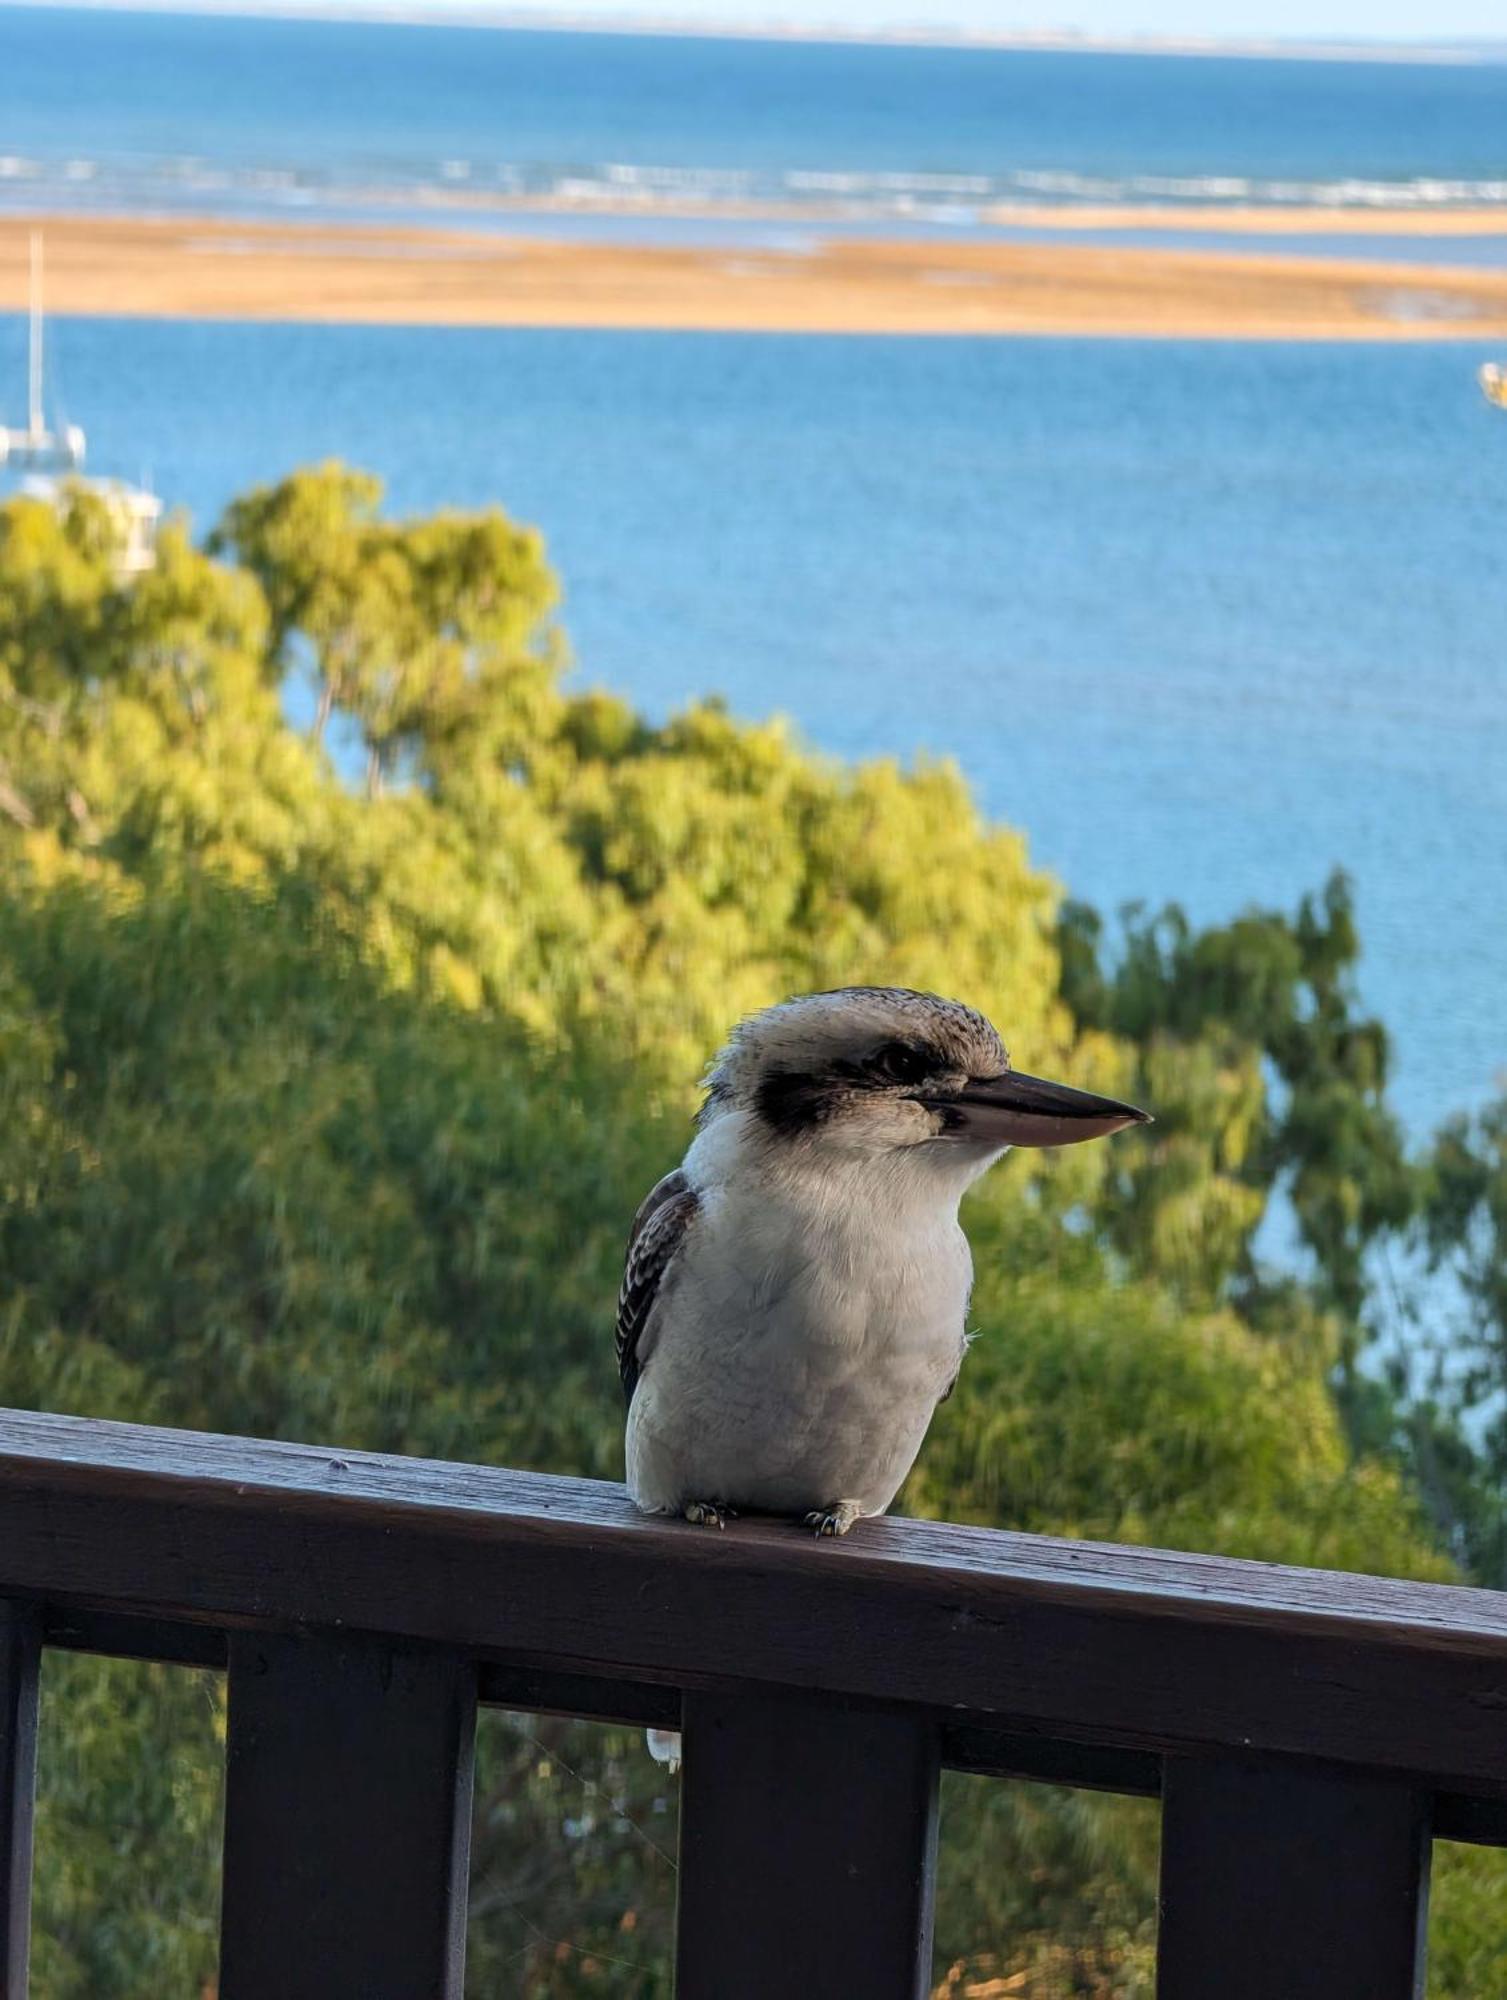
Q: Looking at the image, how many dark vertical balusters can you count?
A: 4